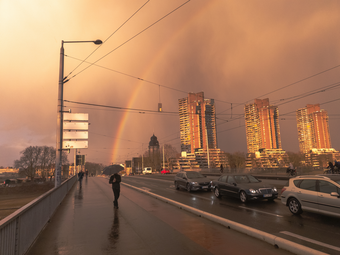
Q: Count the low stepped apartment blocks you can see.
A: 3